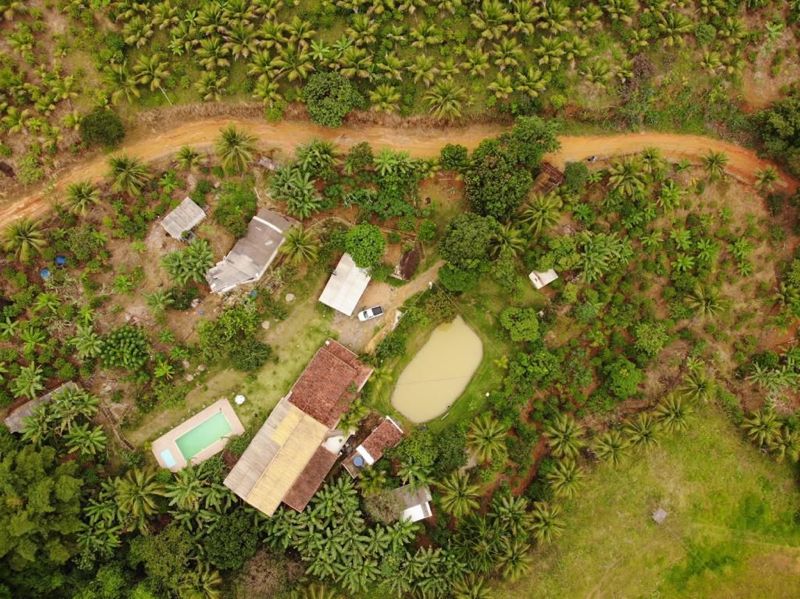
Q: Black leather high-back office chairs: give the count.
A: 0